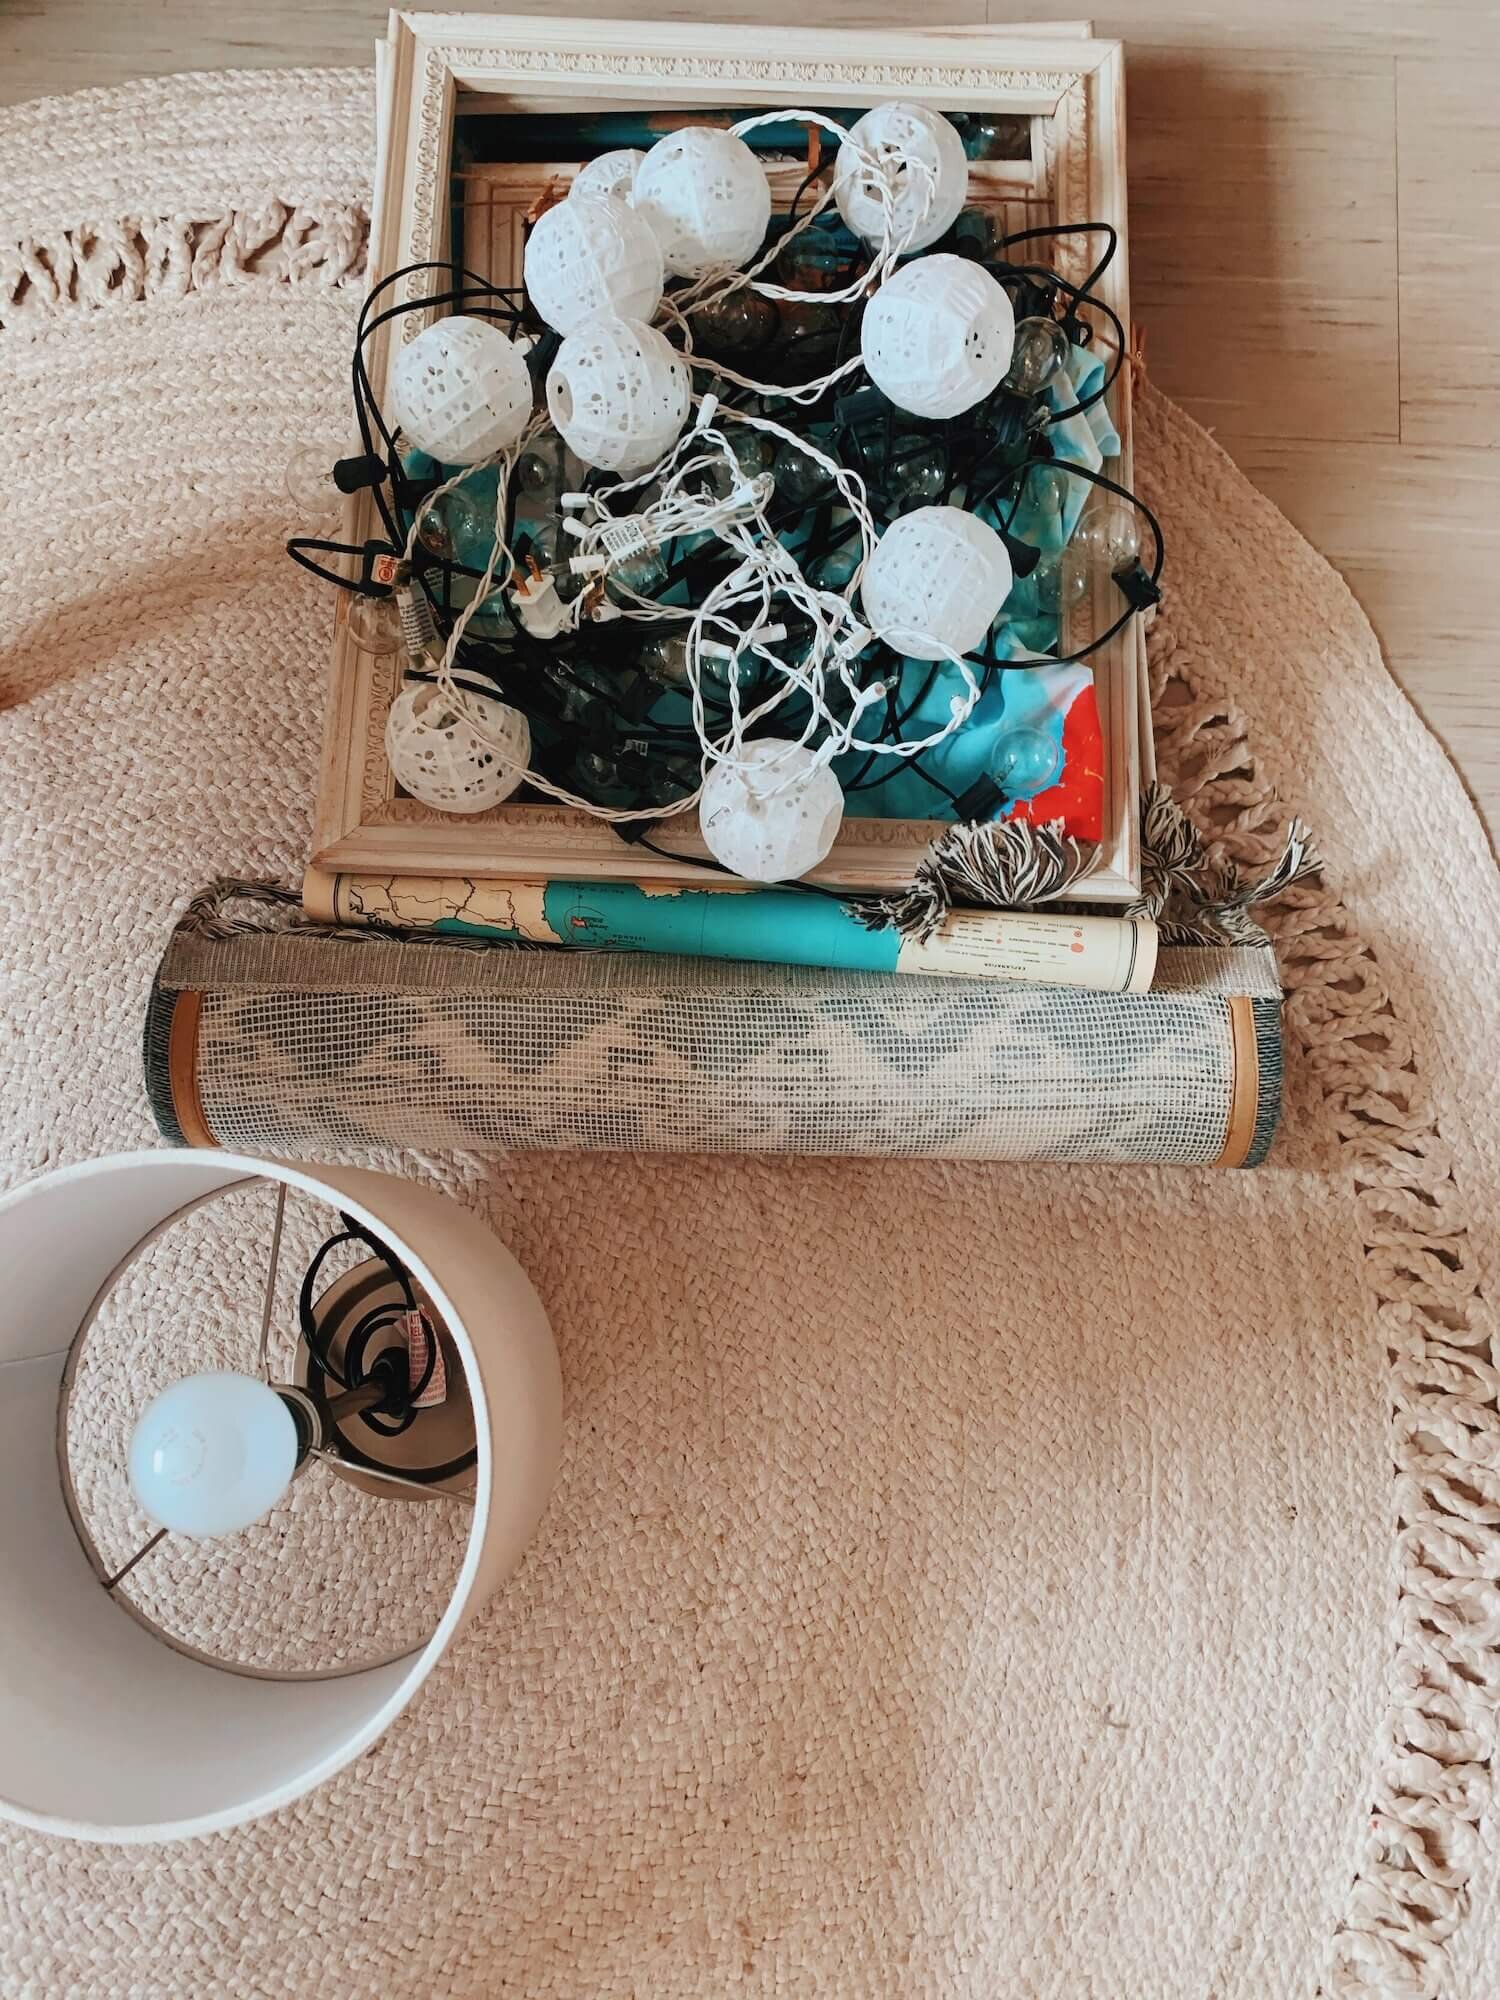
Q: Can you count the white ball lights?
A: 10